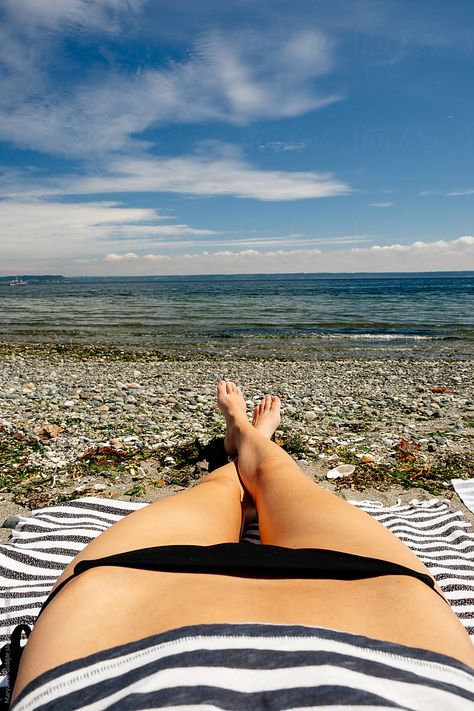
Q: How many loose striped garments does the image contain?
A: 1